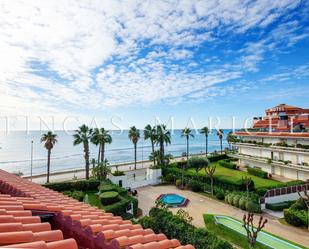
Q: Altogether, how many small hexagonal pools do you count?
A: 1